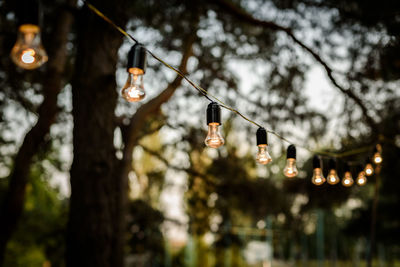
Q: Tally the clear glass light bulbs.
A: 11